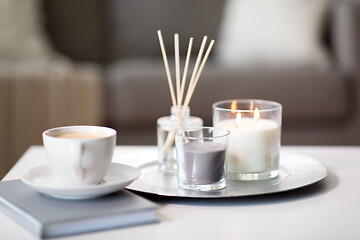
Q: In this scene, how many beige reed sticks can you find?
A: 5